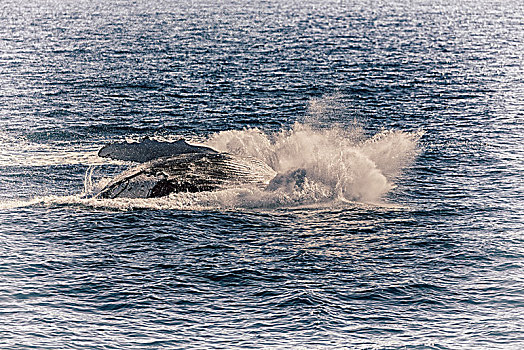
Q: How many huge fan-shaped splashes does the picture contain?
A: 1